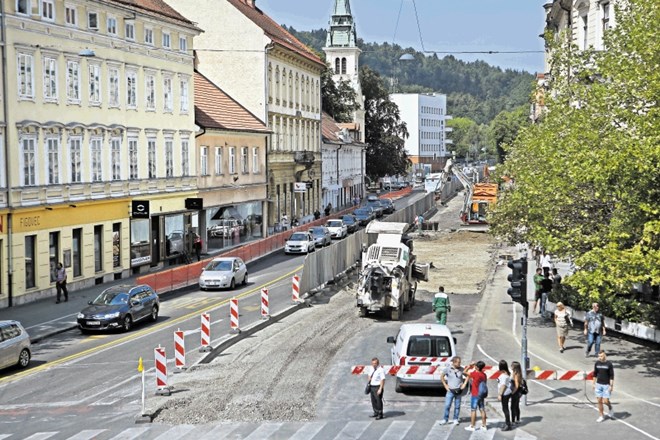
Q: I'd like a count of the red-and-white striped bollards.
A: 6